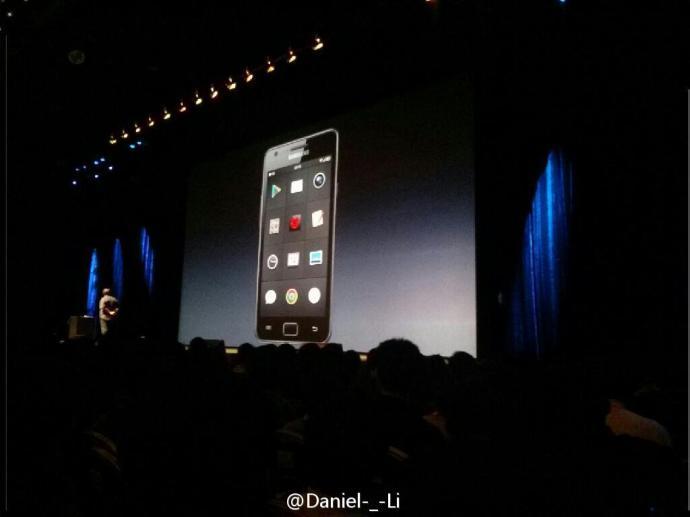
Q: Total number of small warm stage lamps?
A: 13